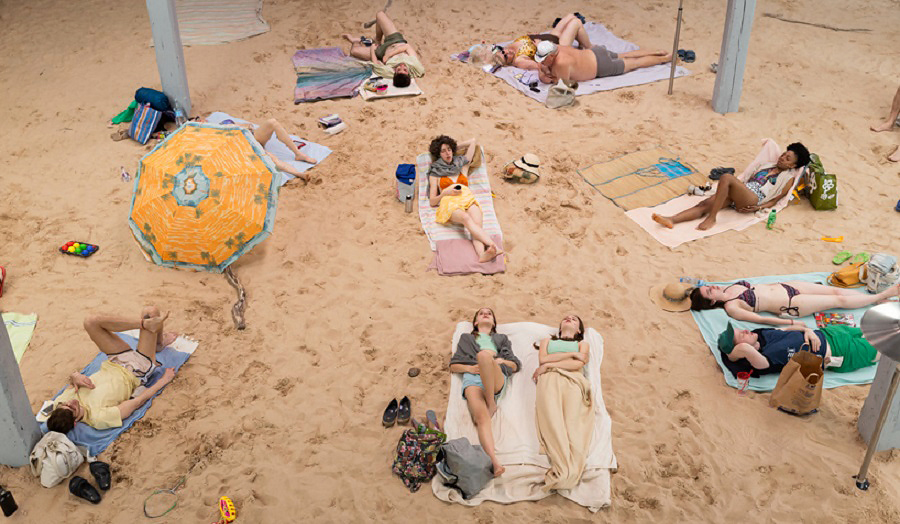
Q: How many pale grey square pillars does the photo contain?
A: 4